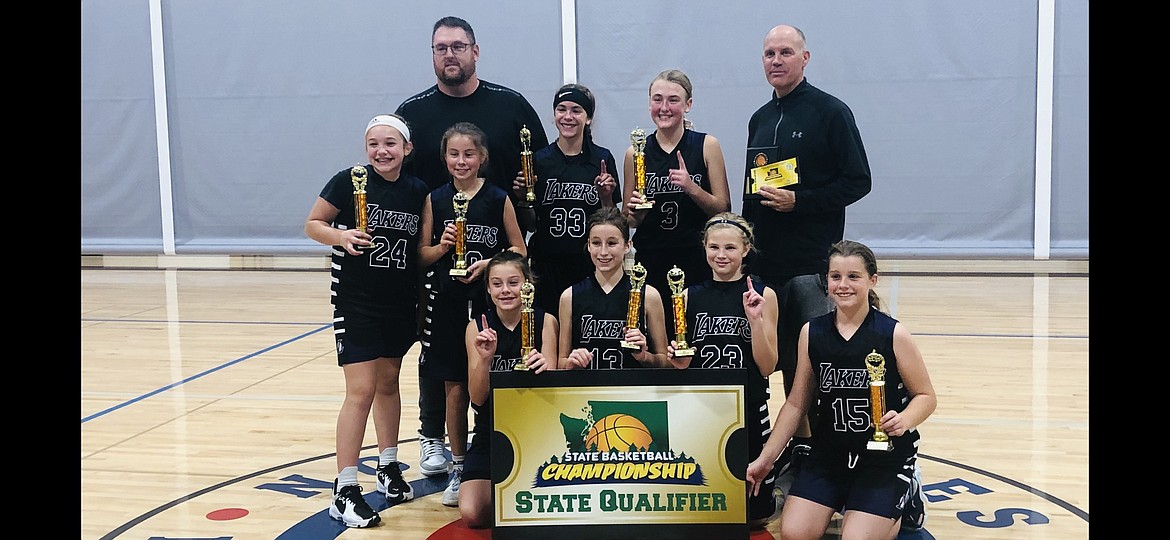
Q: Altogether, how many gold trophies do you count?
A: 8